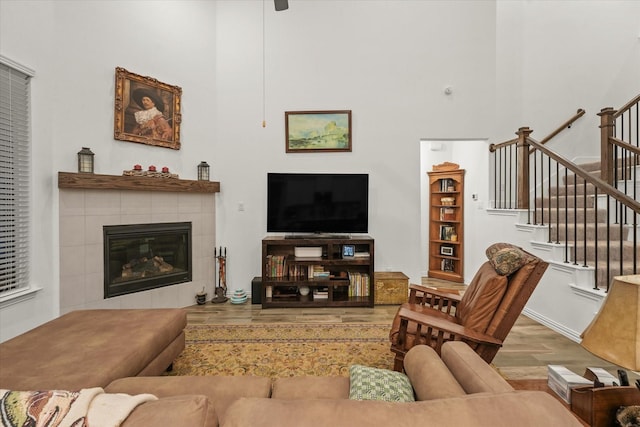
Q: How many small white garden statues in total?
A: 0